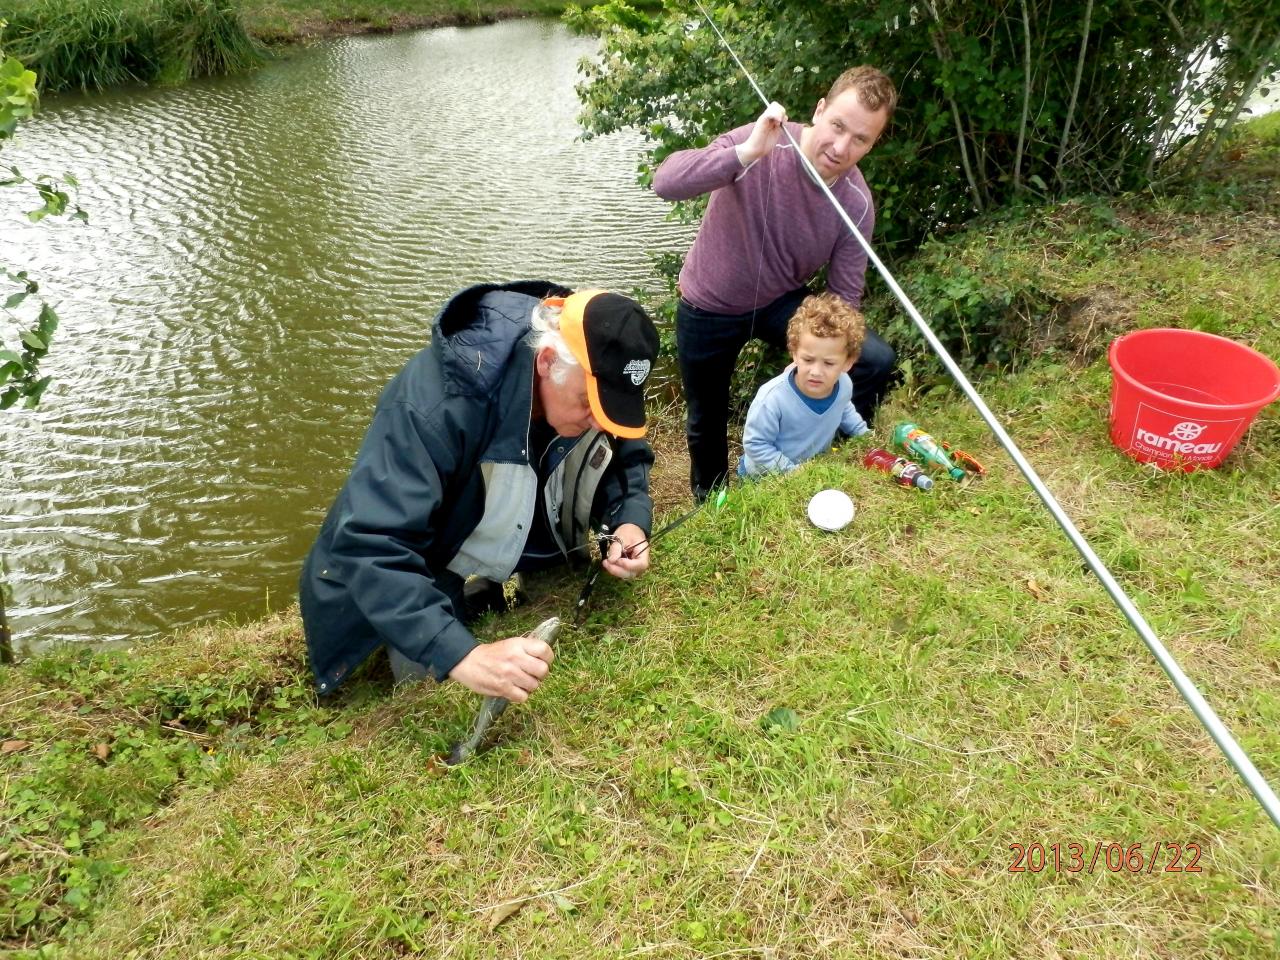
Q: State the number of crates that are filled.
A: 0